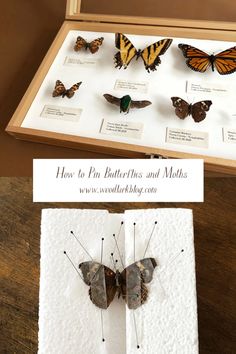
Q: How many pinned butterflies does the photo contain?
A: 6